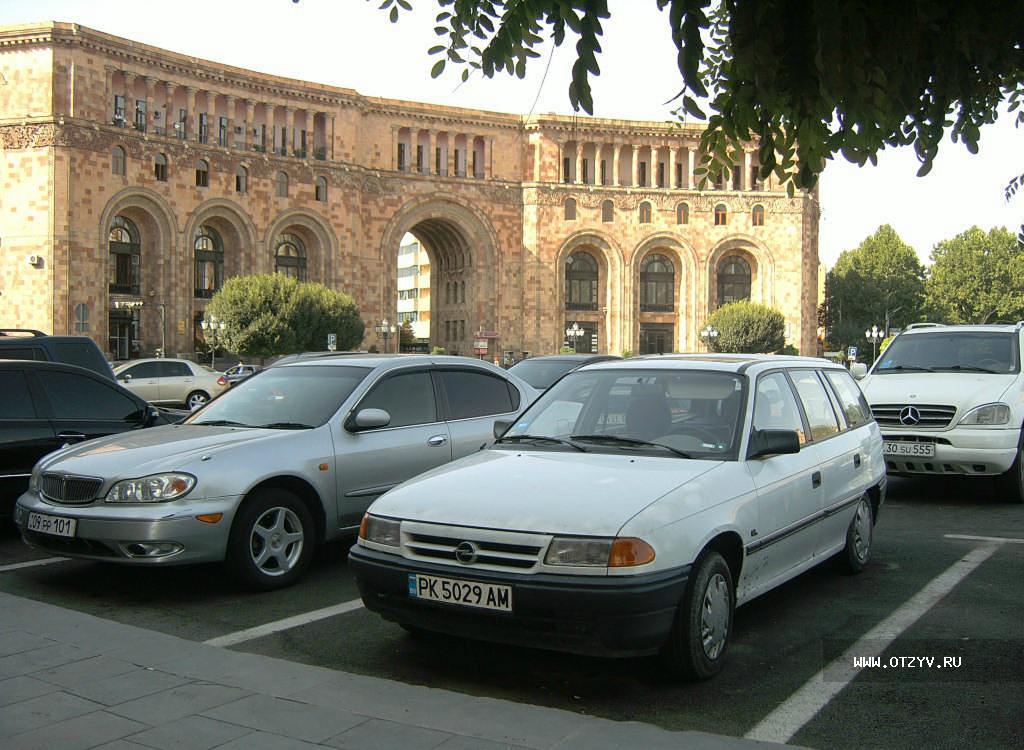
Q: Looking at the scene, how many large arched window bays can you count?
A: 6